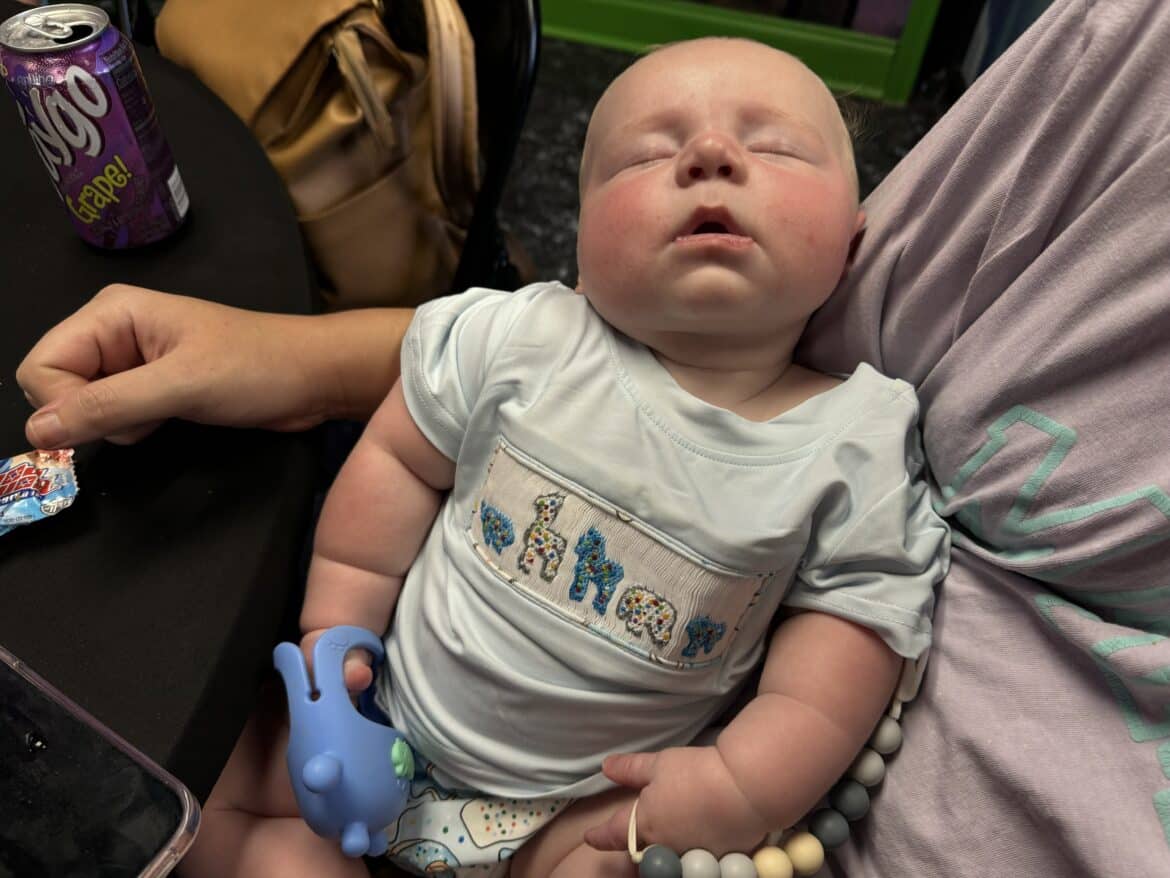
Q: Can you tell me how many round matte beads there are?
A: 9